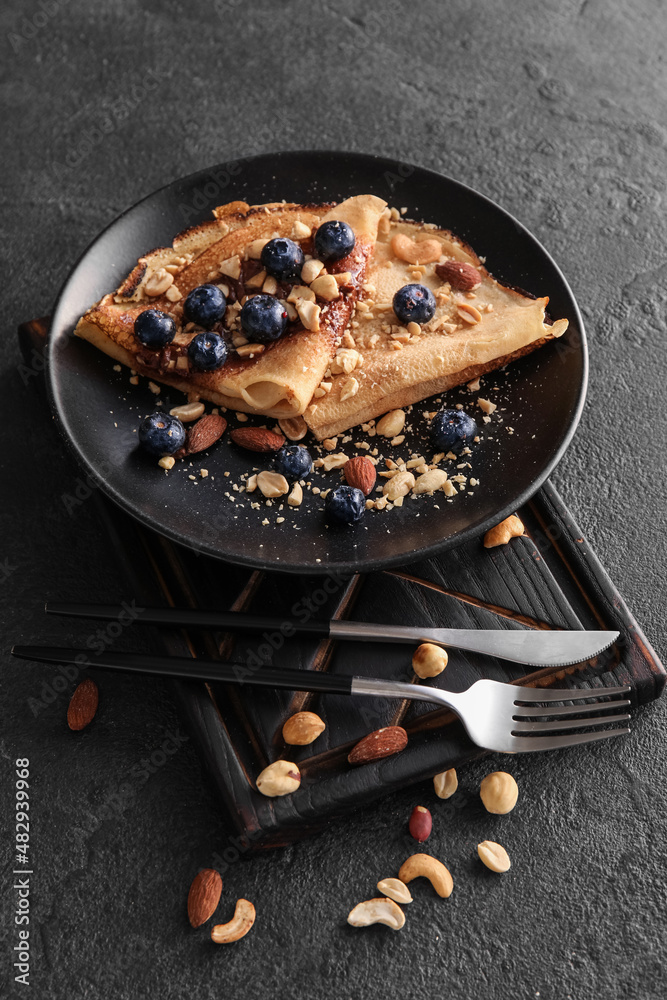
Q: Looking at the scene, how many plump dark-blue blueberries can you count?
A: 11